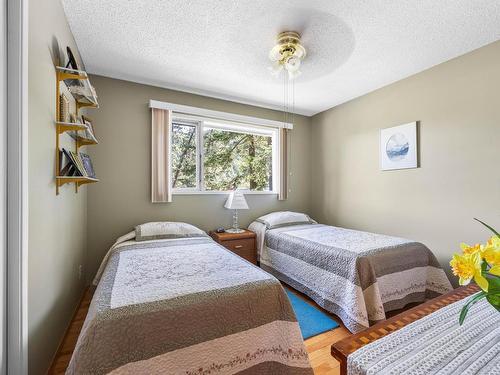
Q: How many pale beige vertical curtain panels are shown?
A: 2